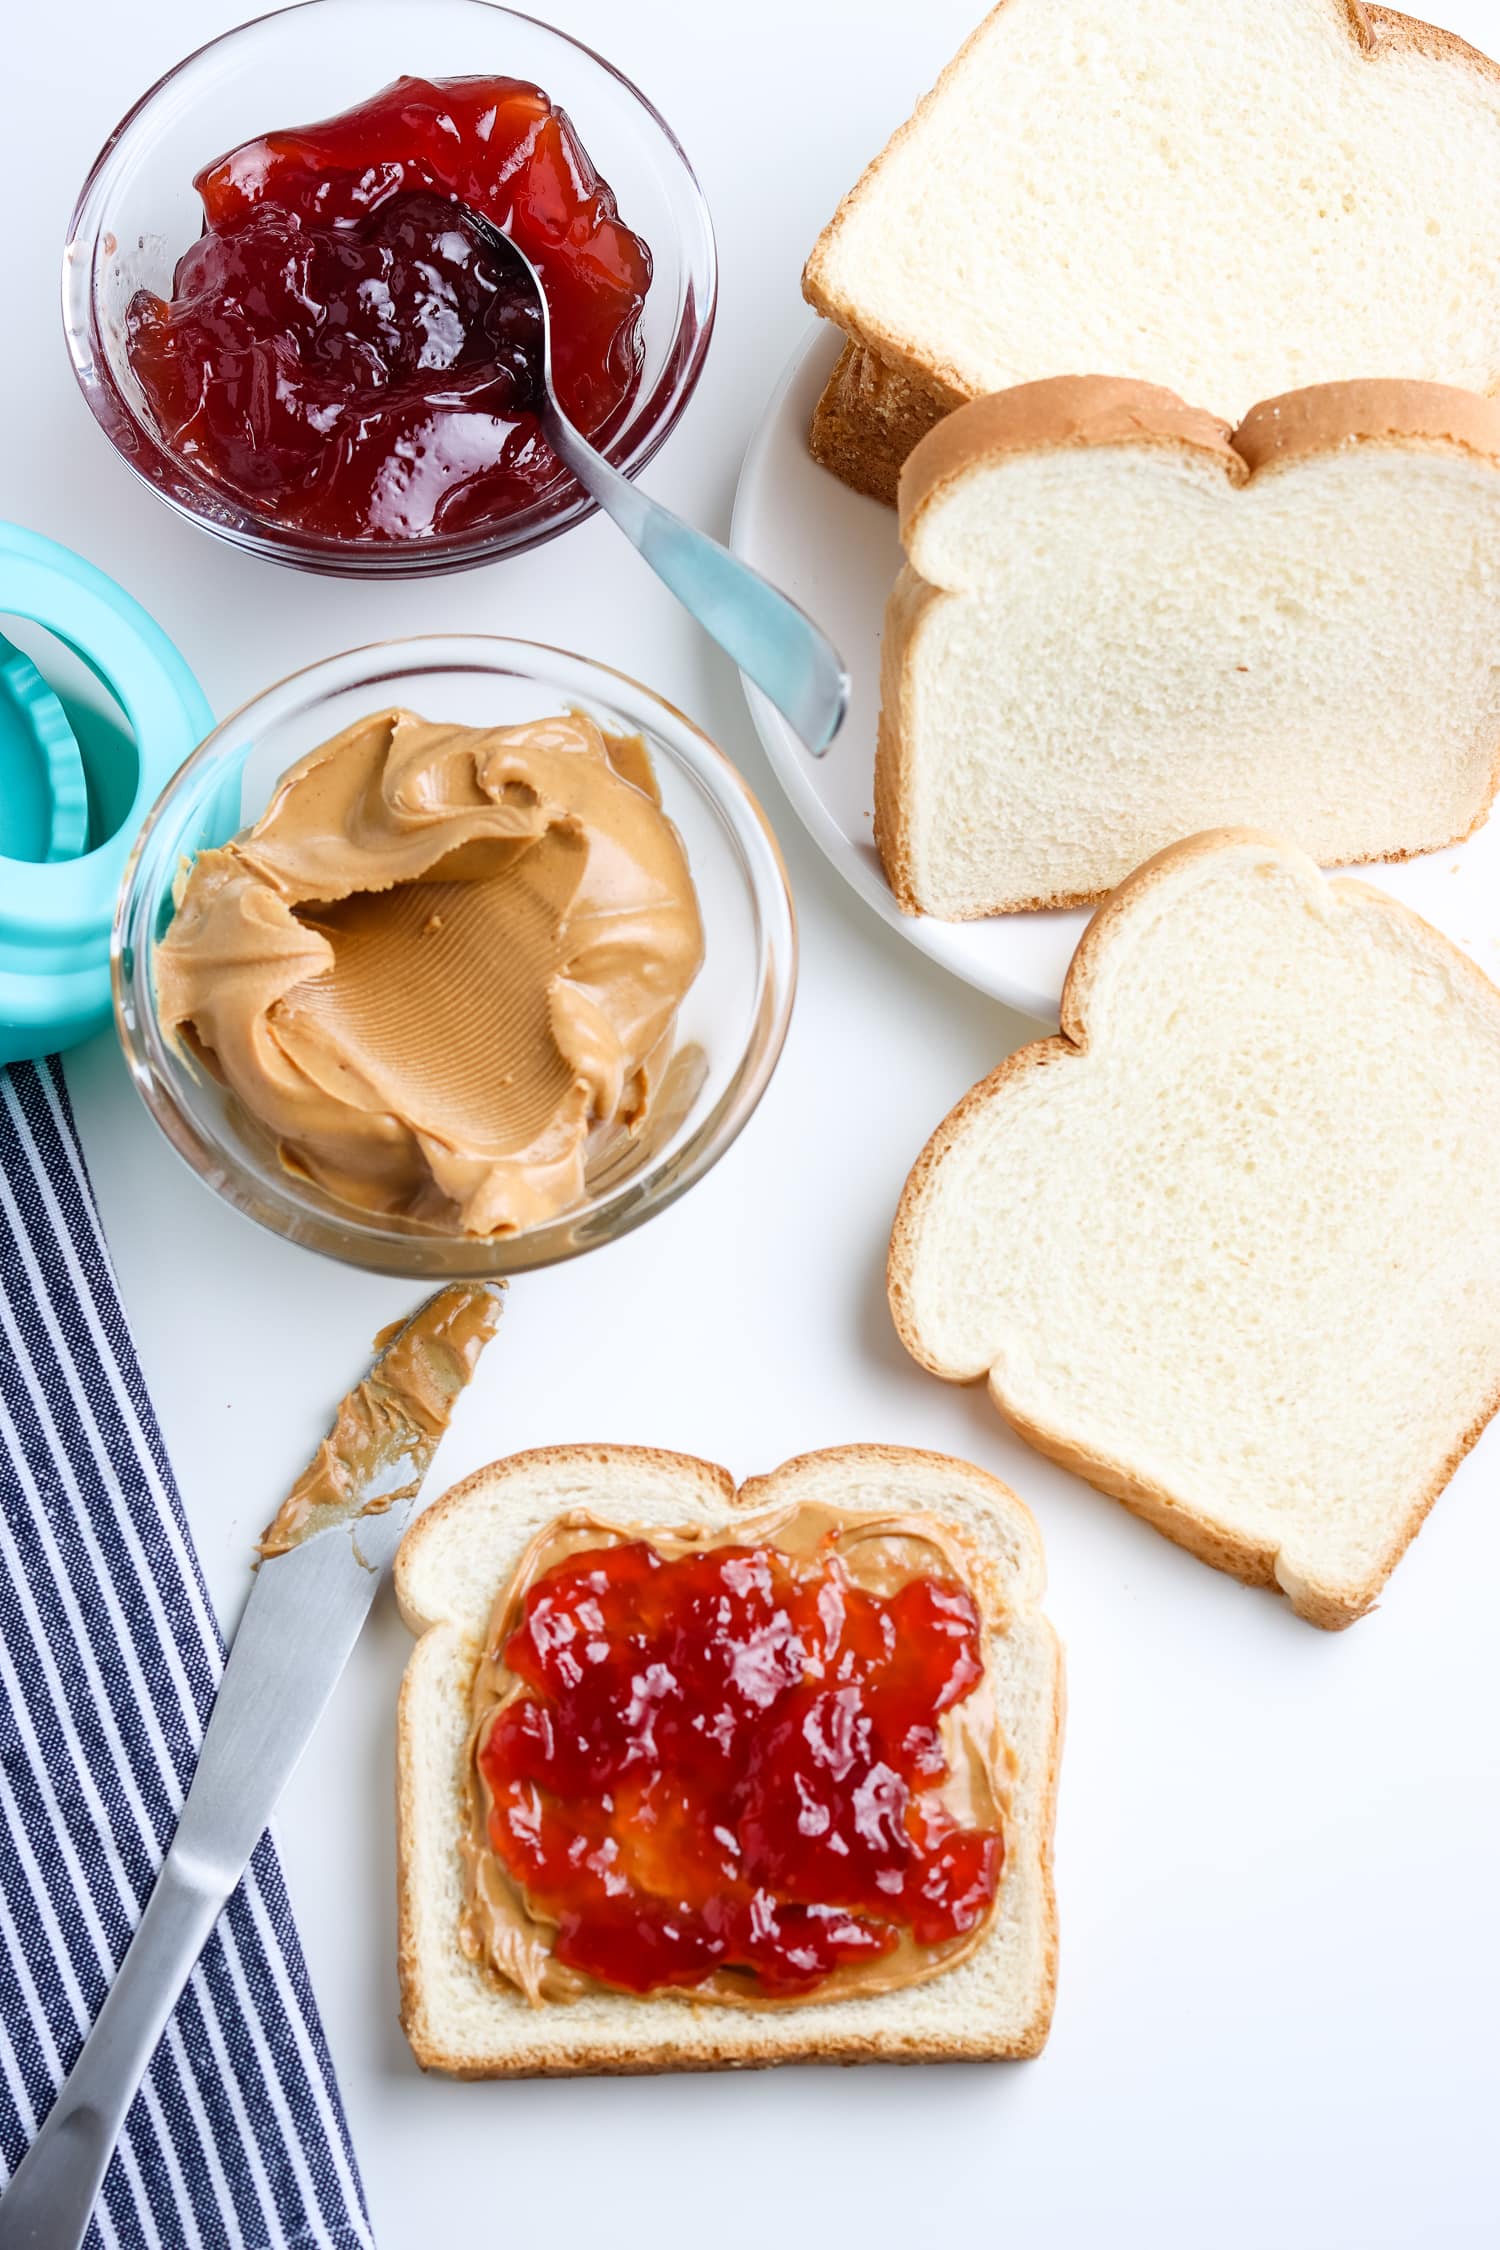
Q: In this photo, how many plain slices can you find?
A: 3